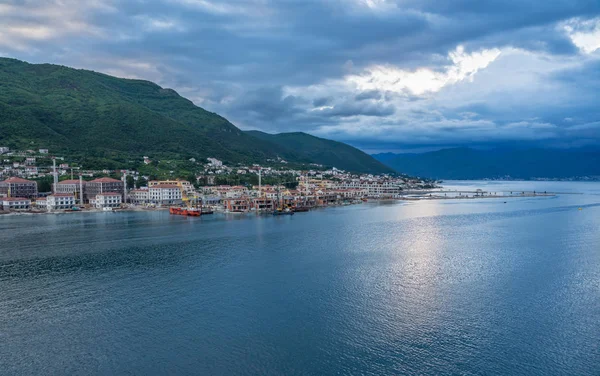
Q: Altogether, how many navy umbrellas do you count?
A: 0